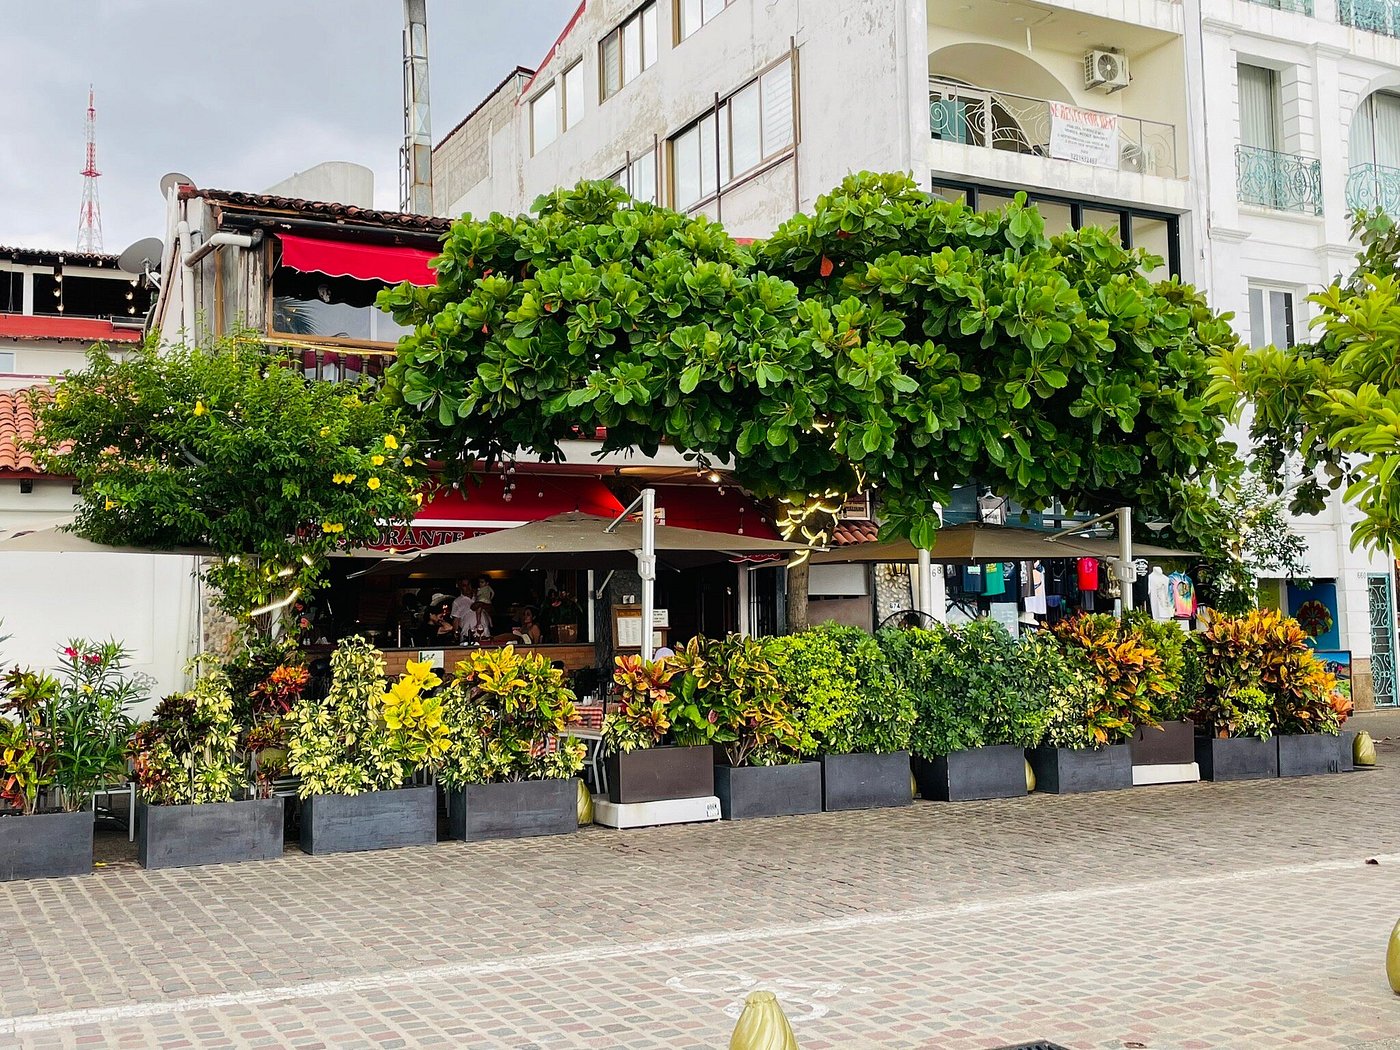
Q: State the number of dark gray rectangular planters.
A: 10